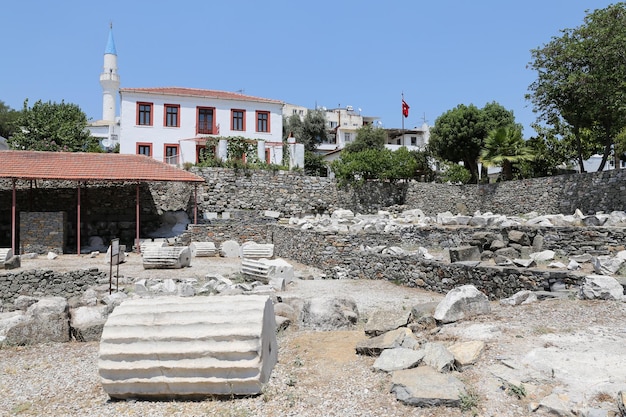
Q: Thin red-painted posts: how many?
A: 4